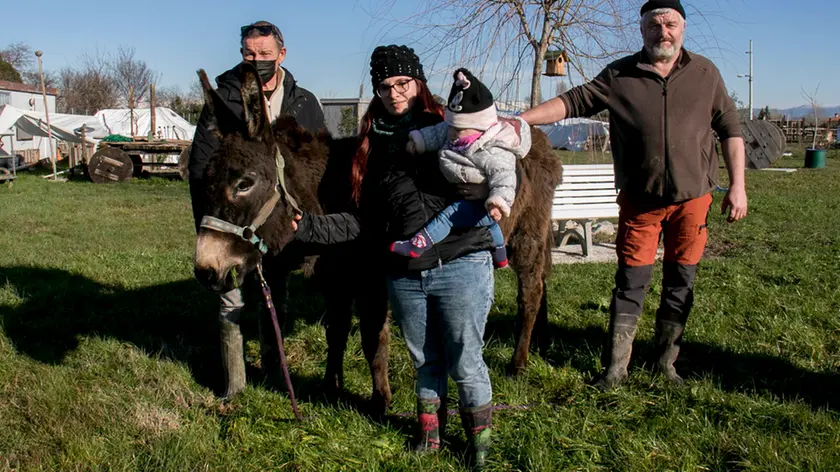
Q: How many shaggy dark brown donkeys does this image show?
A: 1